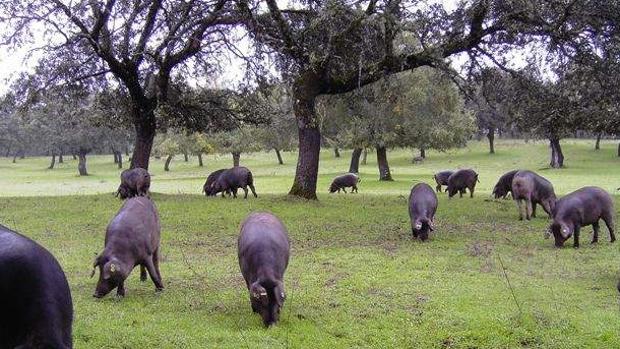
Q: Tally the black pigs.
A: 13